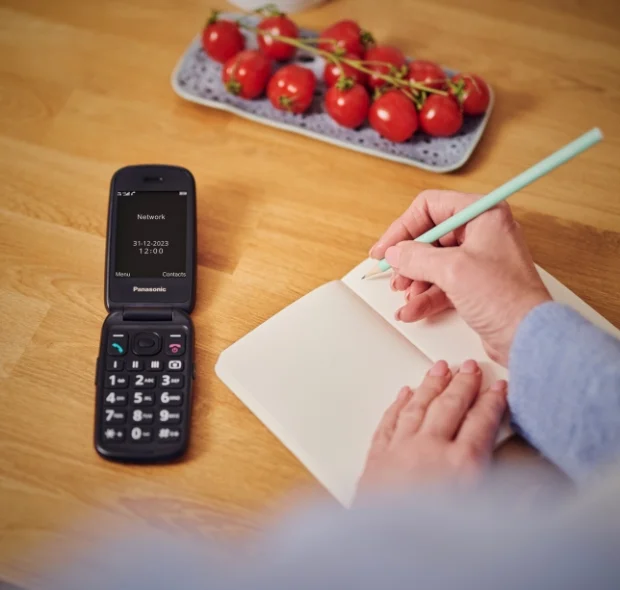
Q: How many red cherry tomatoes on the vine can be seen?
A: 12